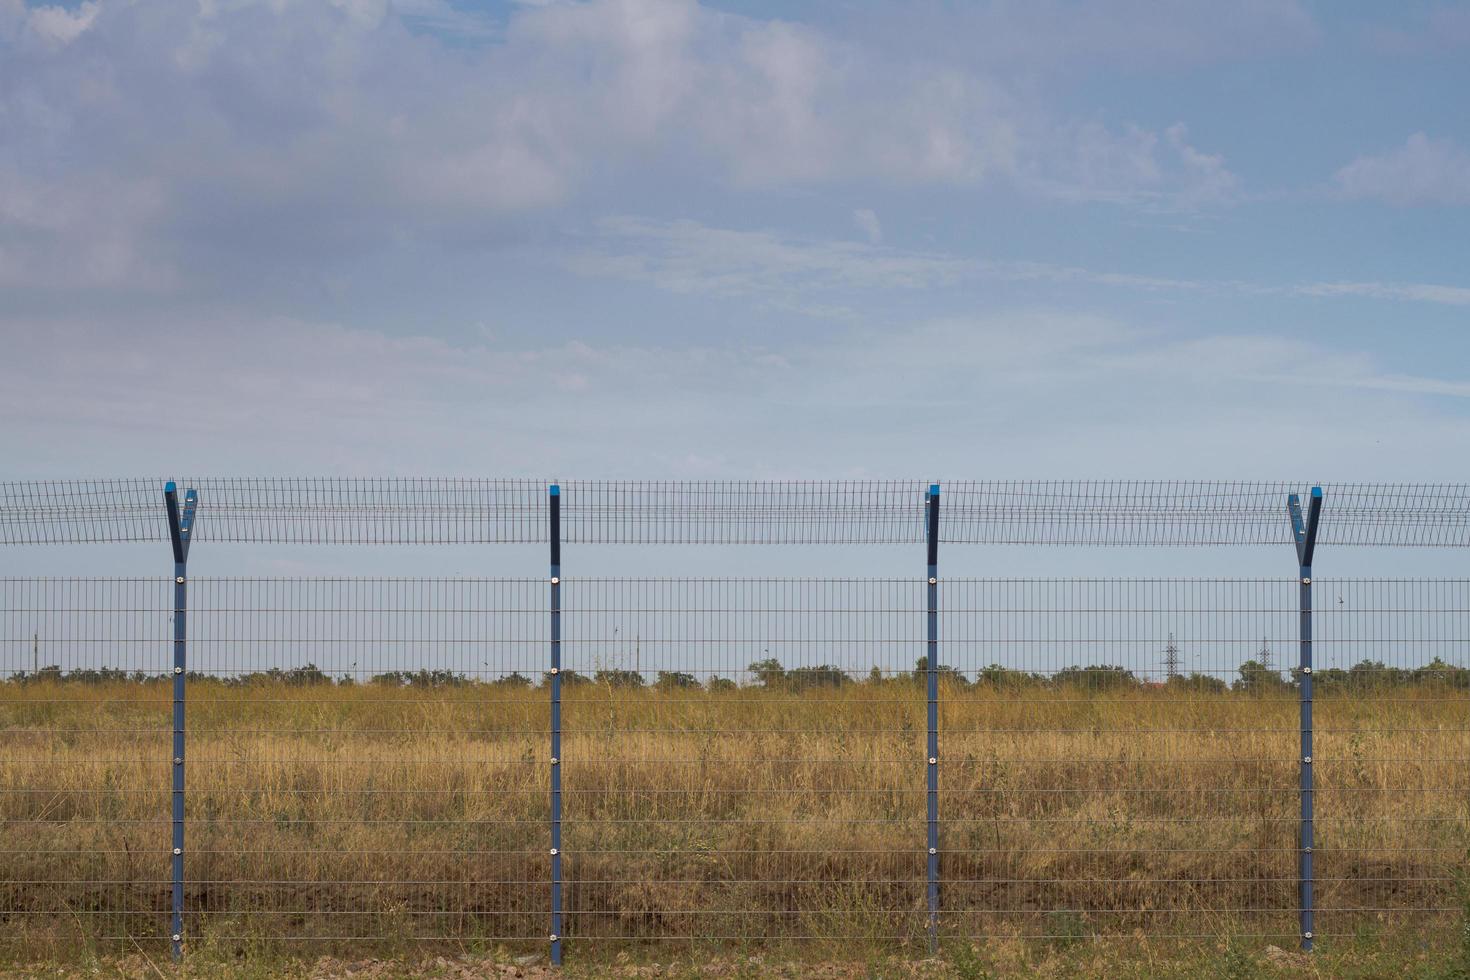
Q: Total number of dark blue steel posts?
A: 4